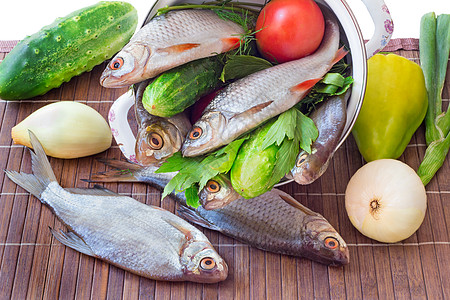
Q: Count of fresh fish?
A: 7